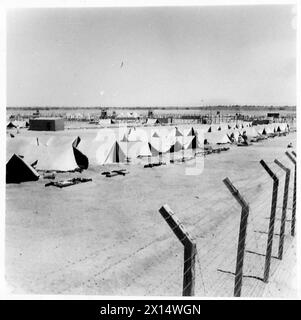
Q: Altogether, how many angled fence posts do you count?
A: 5